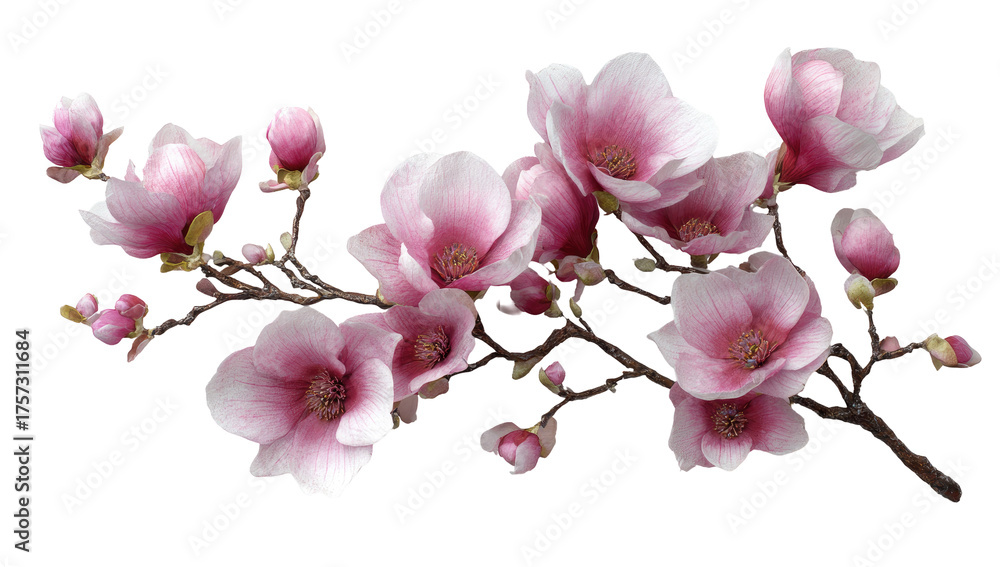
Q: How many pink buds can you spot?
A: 11